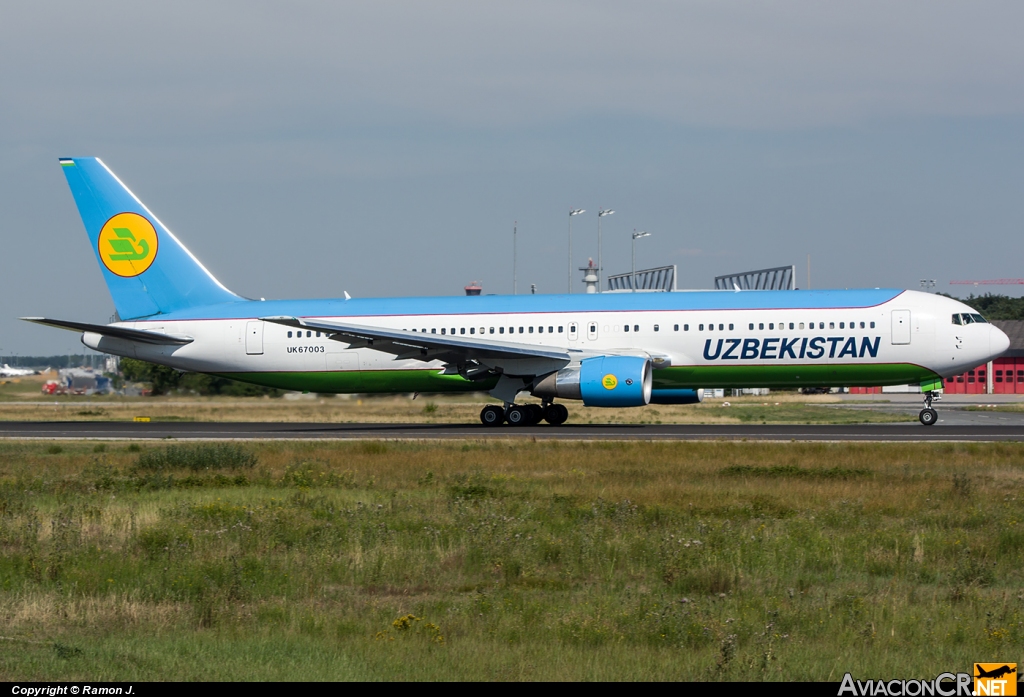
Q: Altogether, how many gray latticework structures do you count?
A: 2